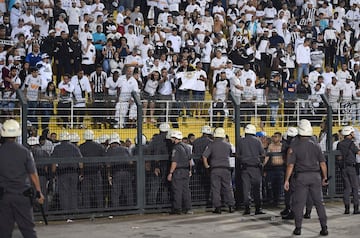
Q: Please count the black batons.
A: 2